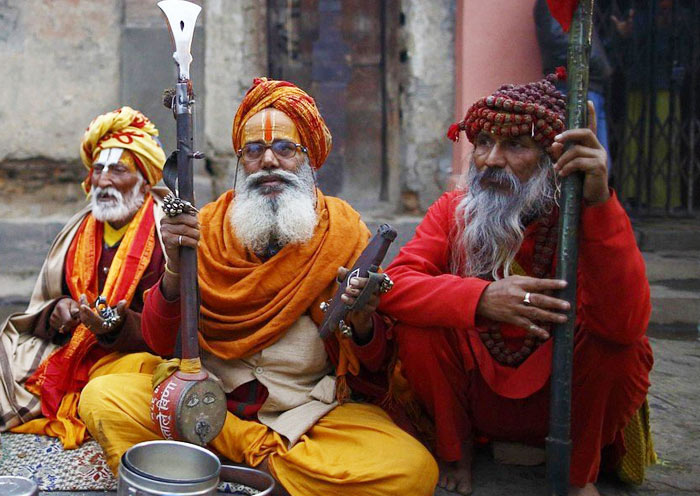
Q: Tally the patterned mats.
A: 1